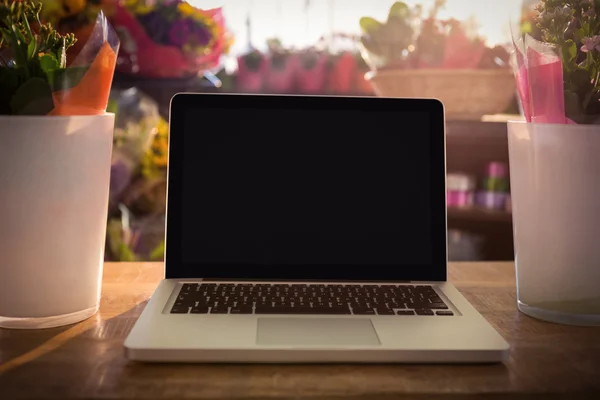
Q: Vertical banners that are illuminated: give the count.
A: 0